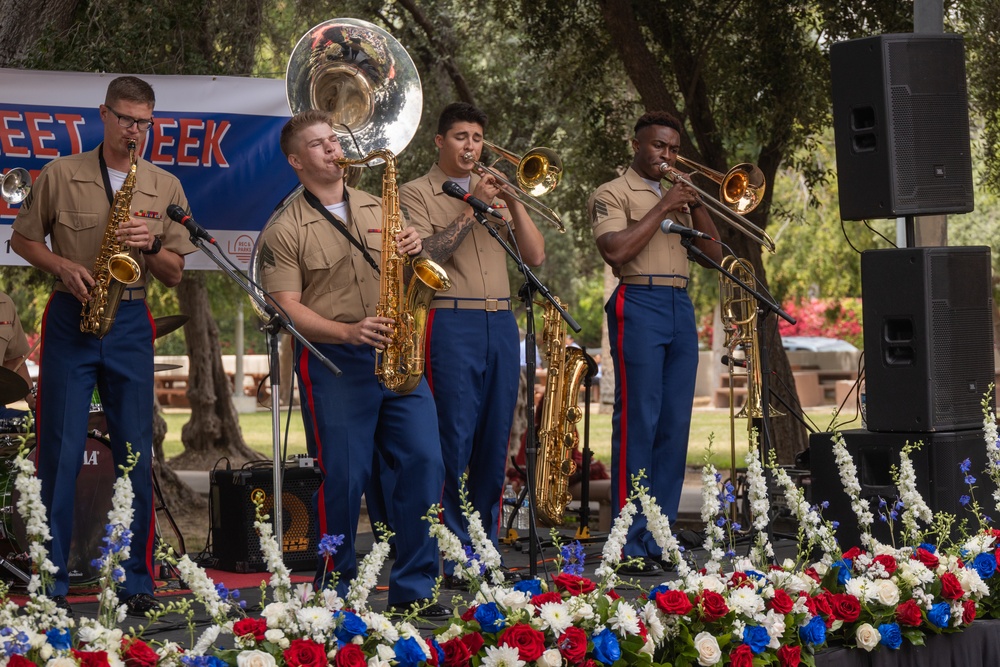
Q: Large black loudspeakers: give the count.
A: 3